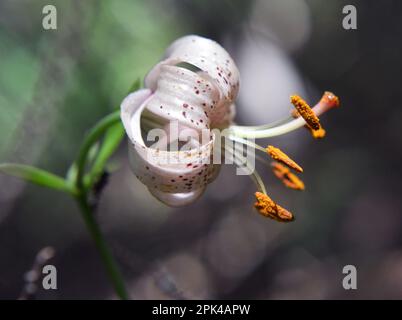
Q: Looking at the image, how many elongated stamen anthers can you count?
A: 5